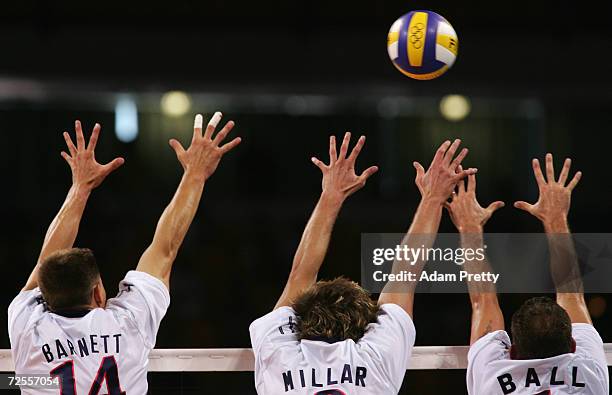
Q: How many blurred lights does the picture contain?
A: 3